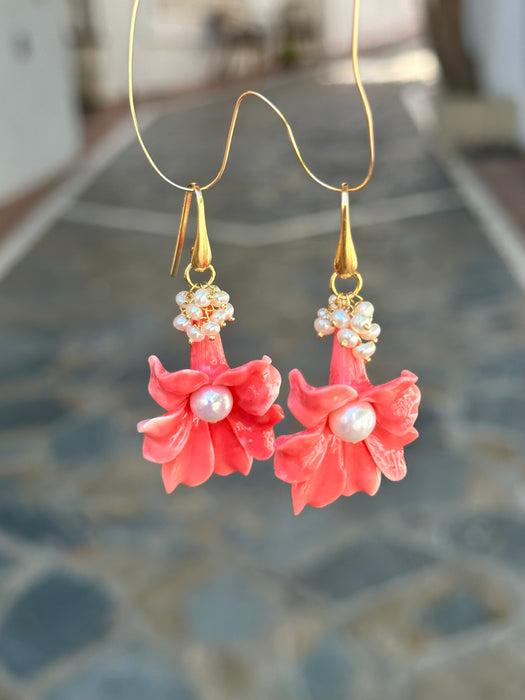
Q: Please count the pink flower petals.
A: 12